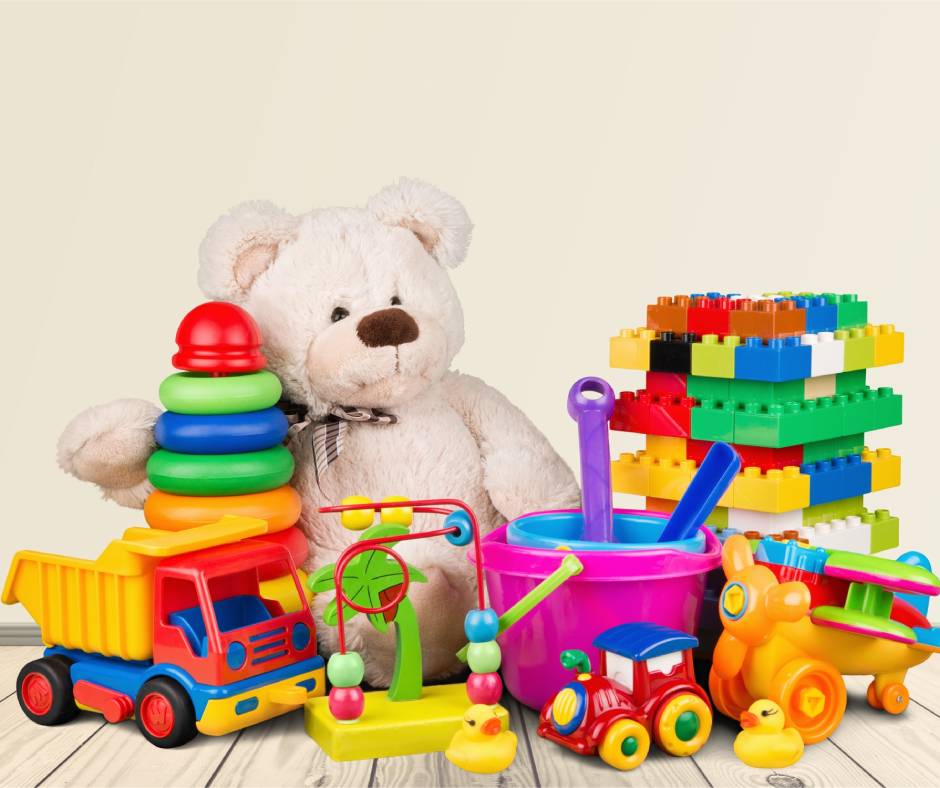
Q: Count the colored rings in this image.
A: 5